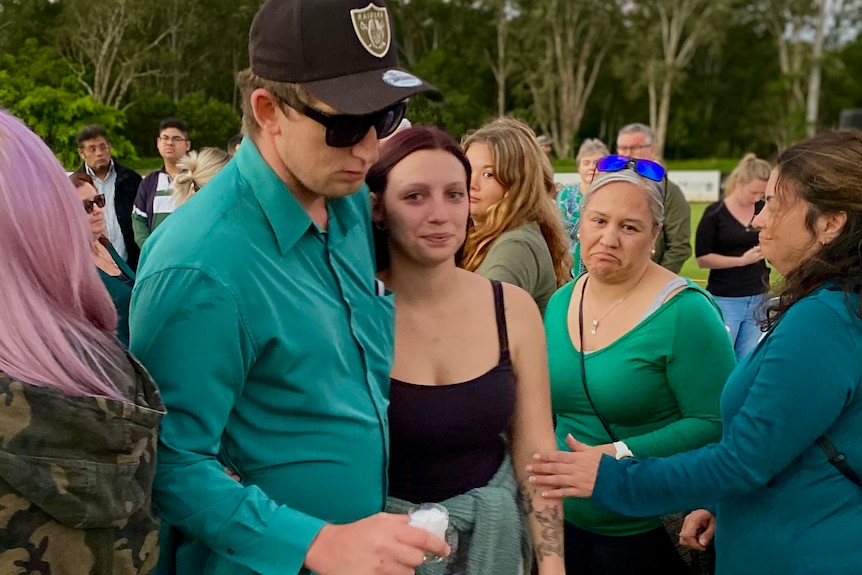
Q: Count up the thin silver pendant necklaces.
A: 1